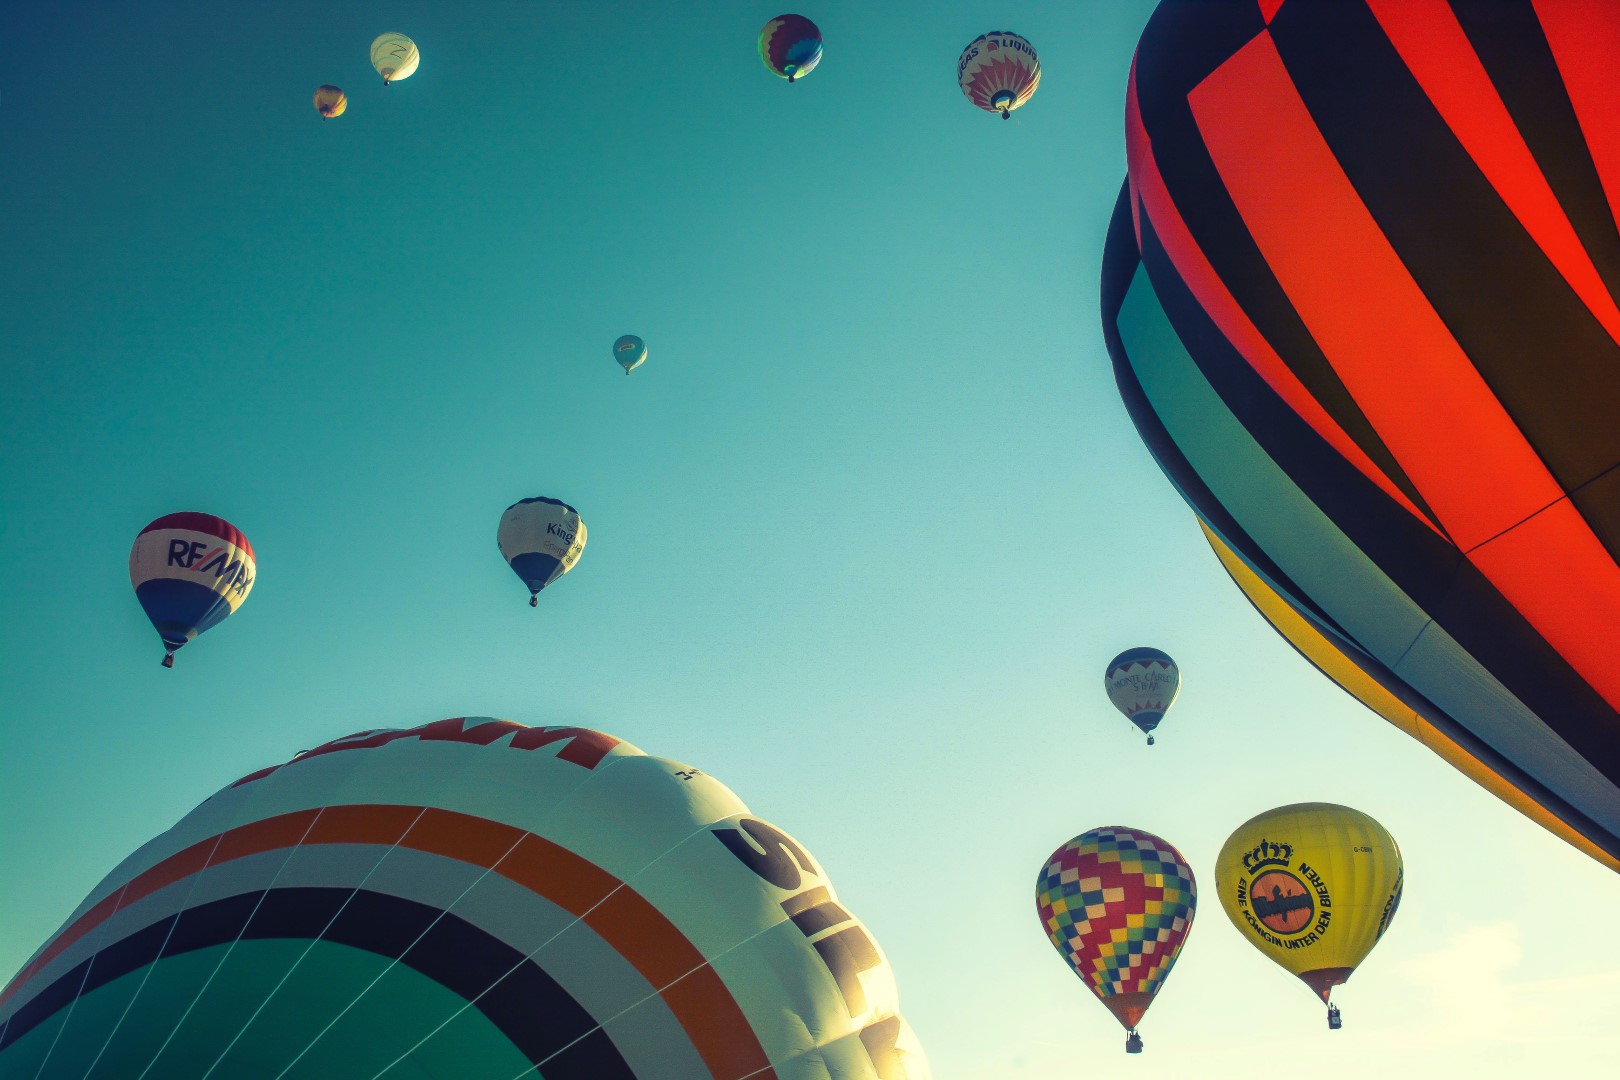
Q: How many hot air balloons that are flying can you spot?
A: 12